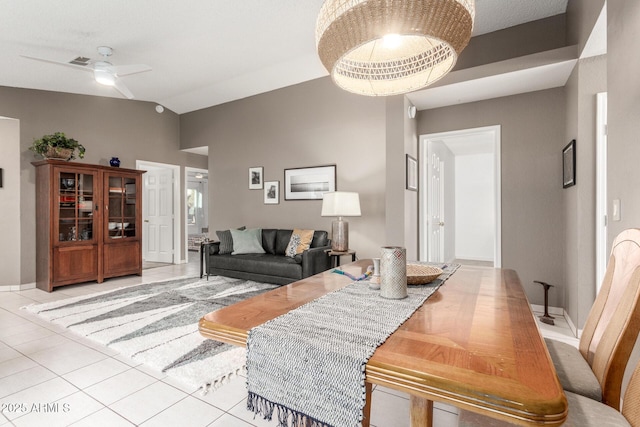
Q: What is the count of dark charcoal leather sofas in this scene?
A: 1